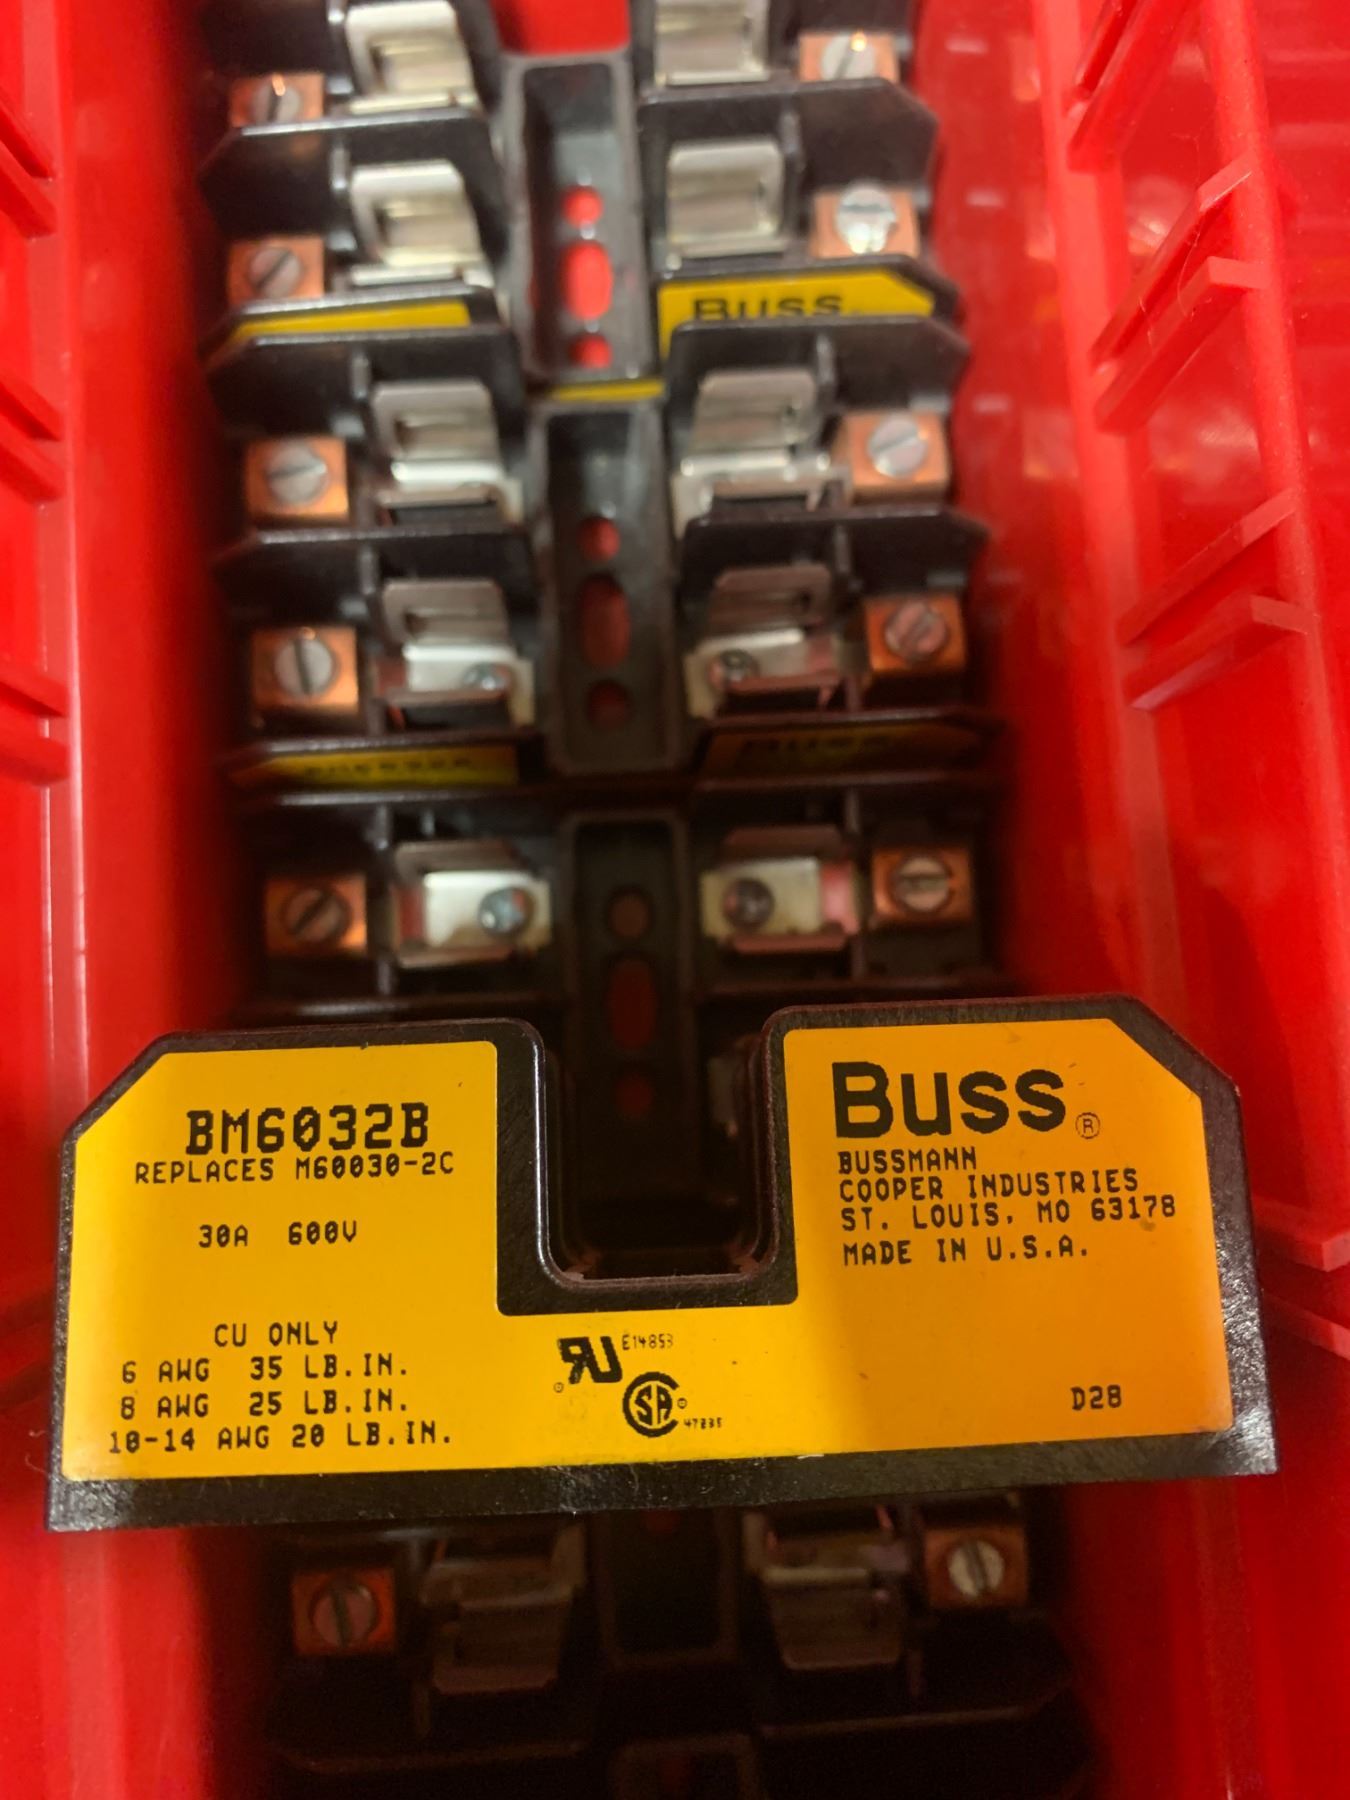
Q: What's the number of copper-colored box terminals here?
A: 12